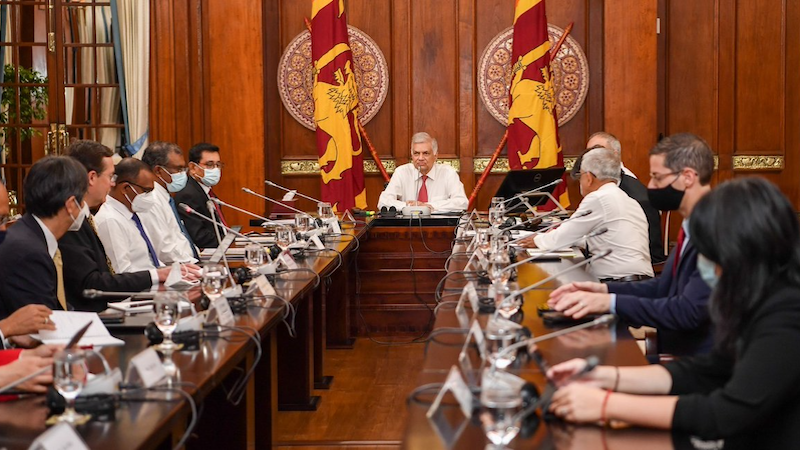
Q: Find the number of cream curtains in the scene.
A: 1